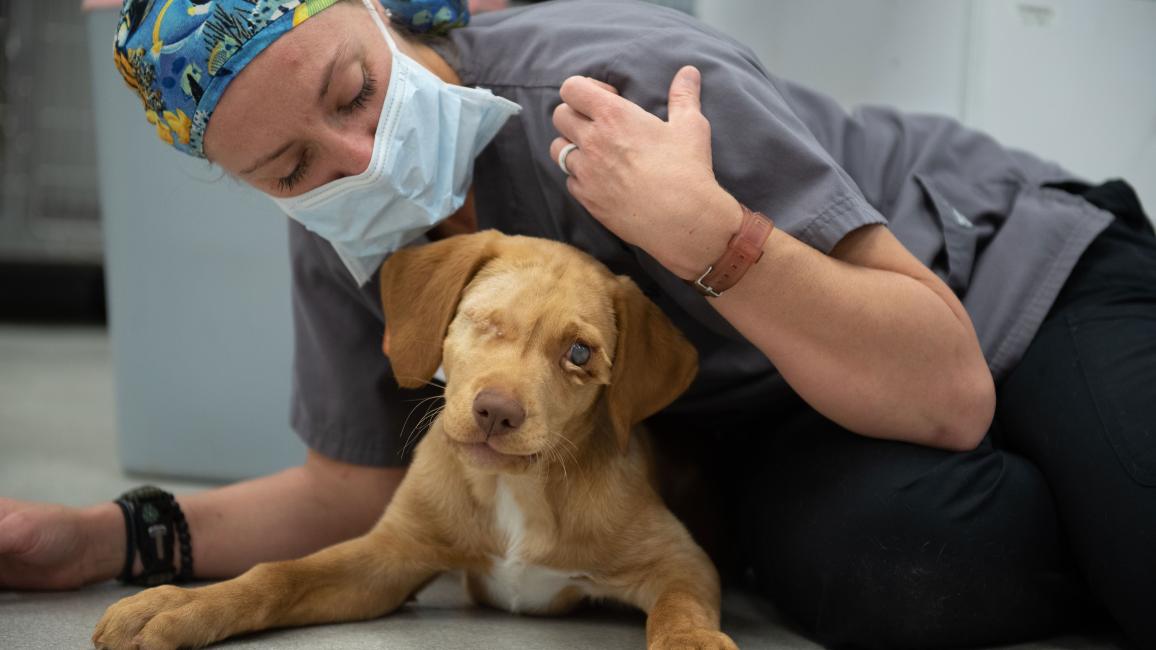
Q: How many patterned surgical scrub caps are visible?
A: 1